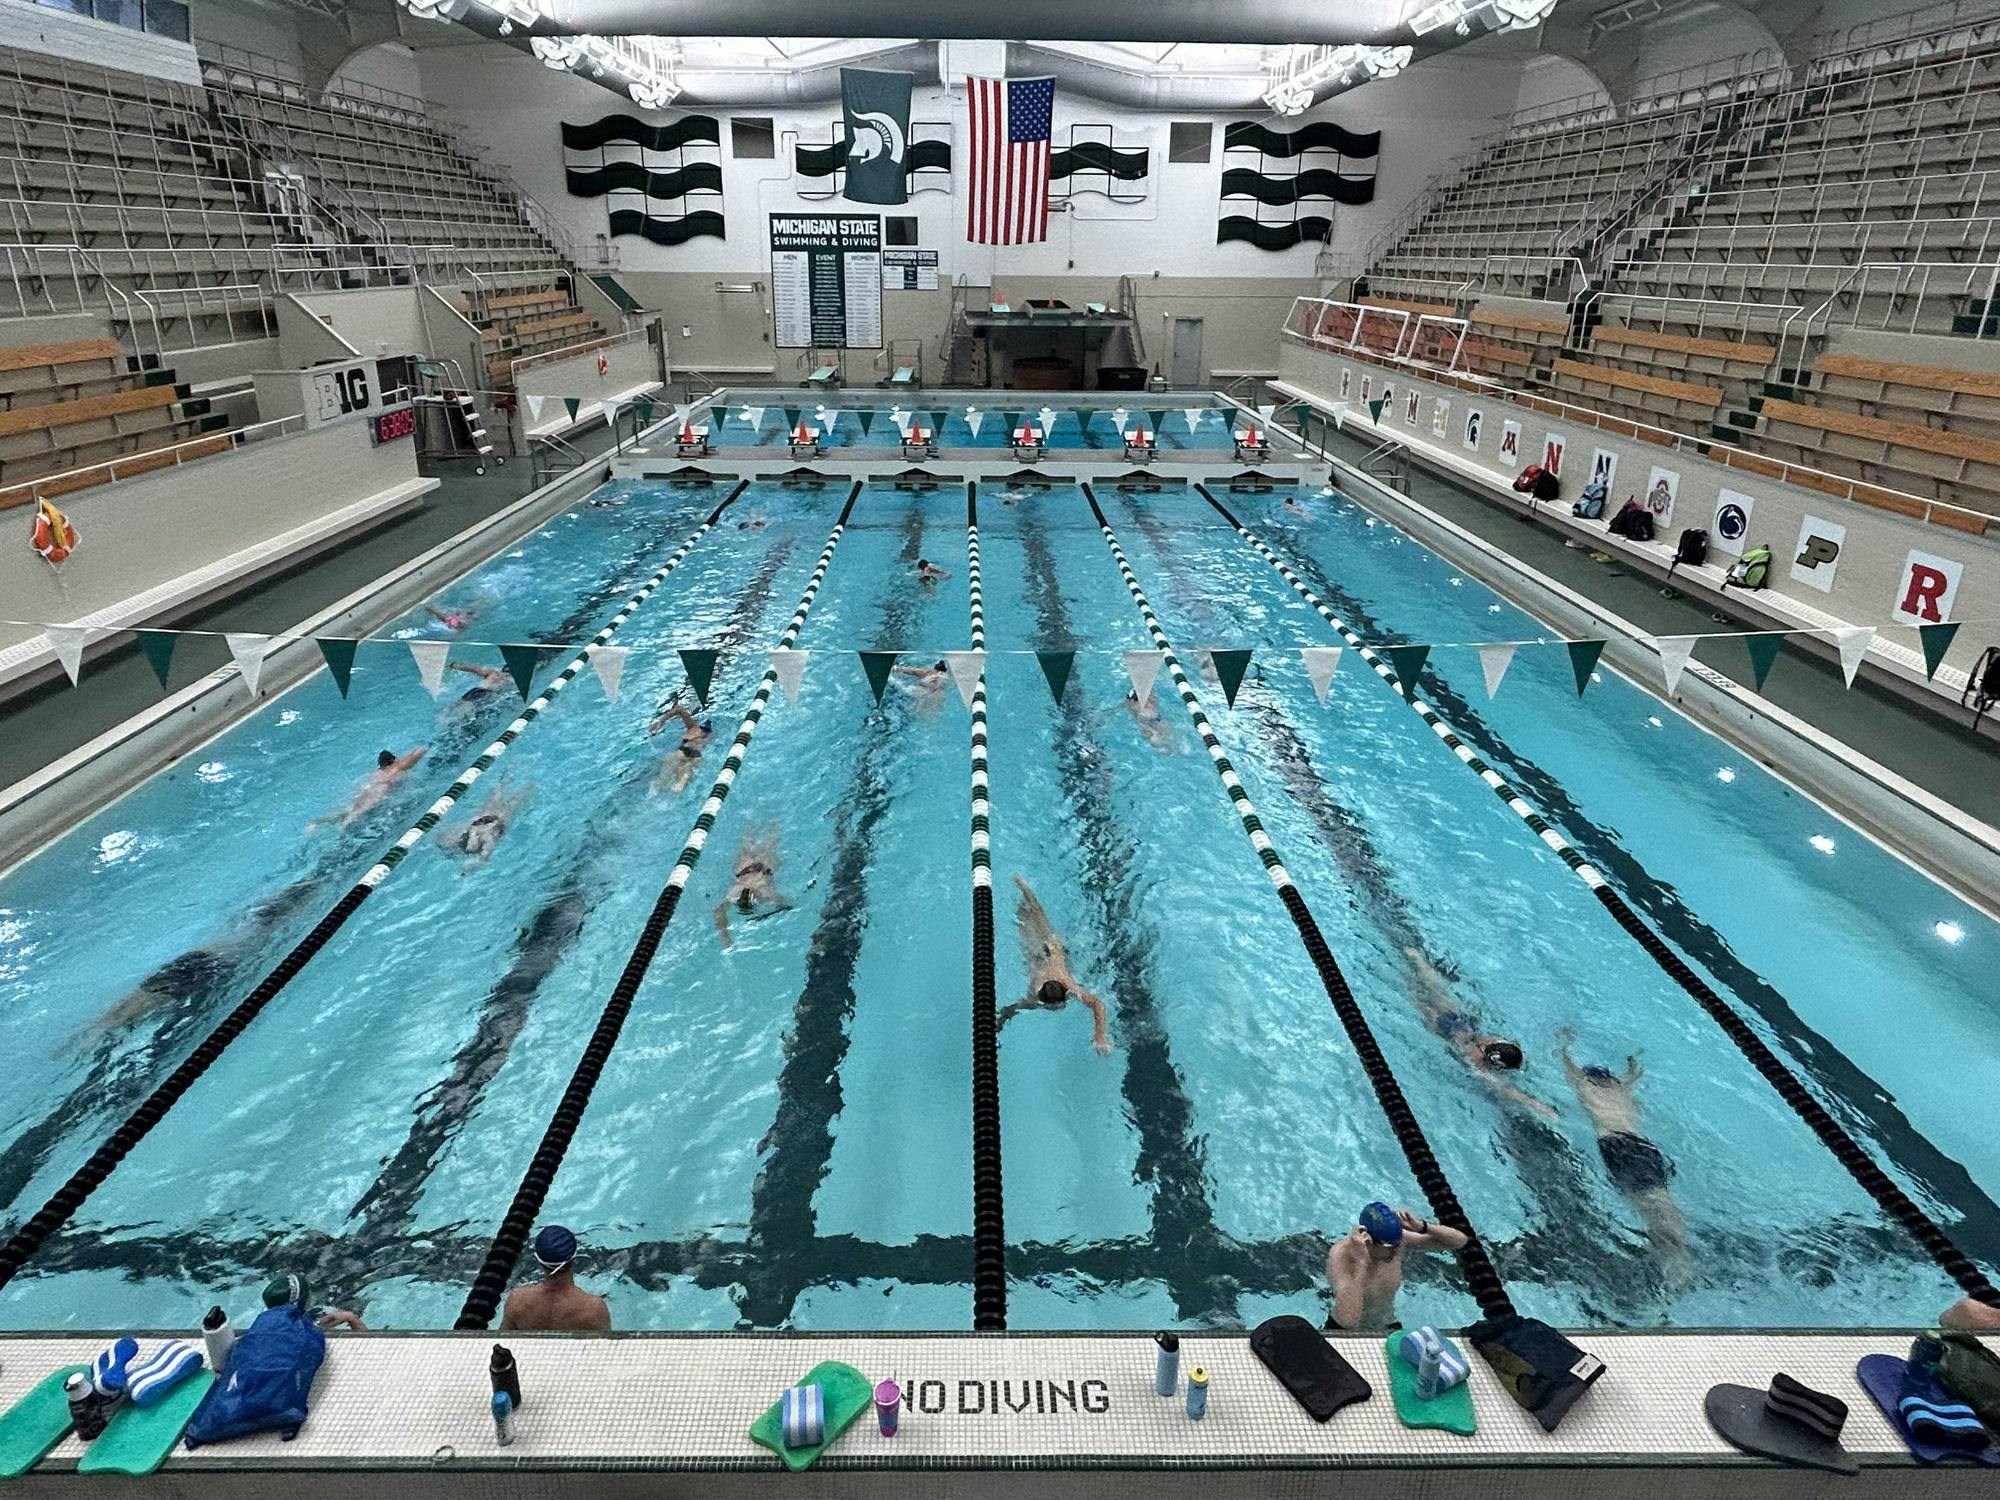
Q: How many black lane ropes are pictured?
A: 5